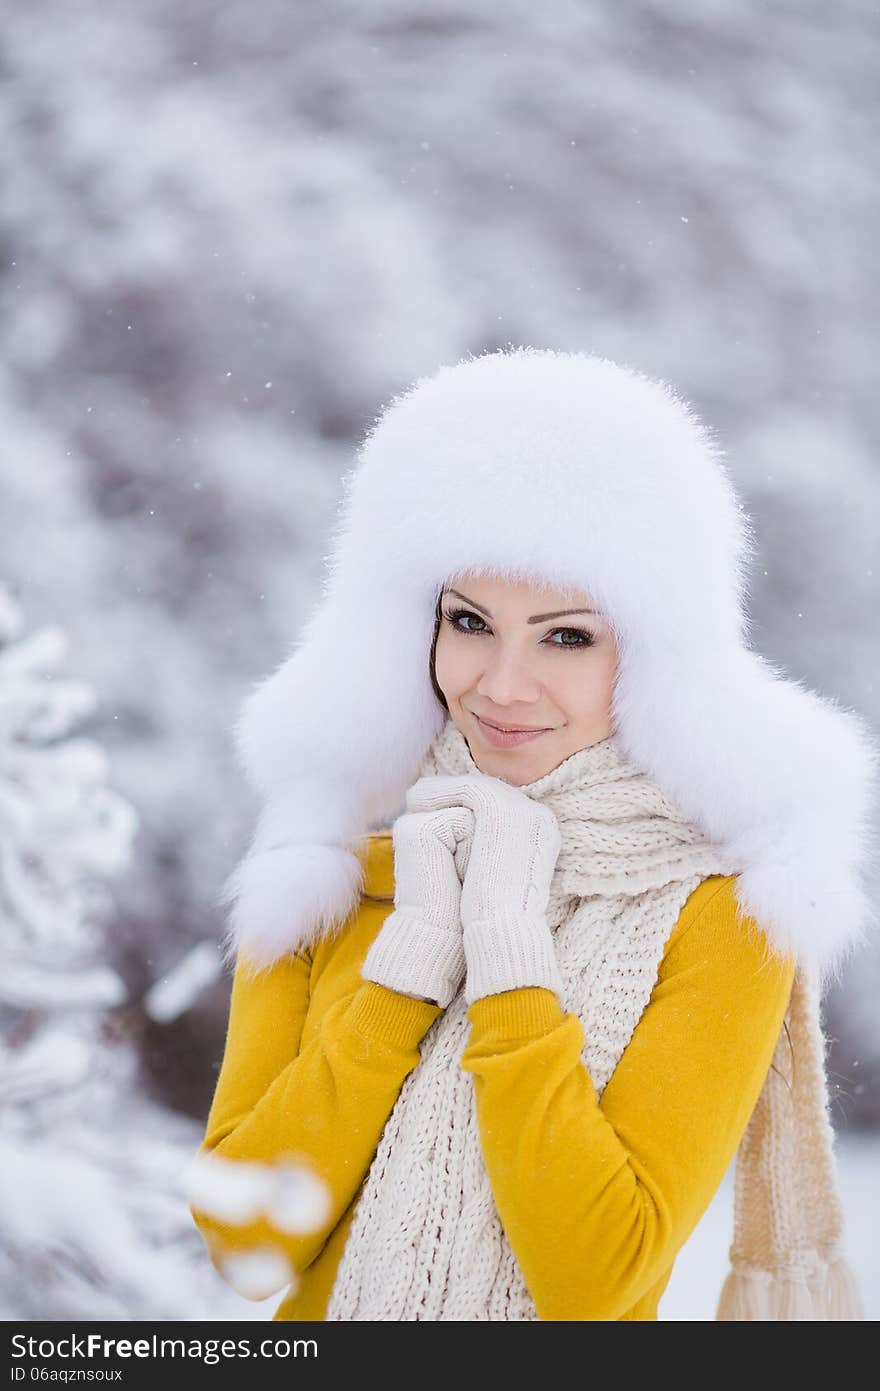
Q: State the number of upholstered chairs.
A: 0